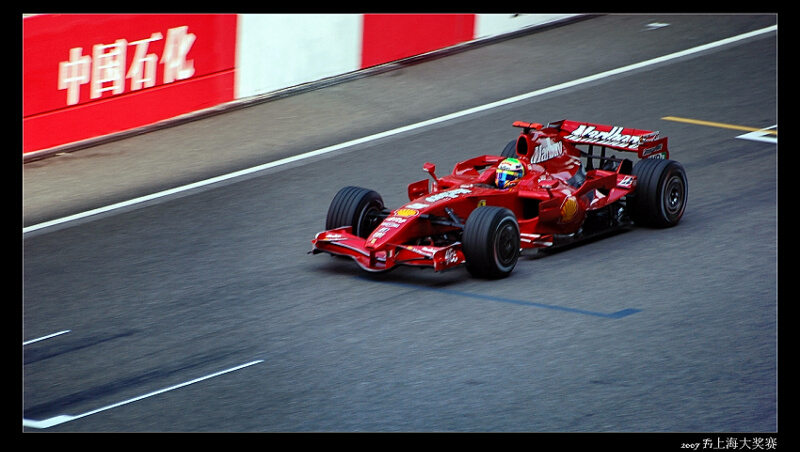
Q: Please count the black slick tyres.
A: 4